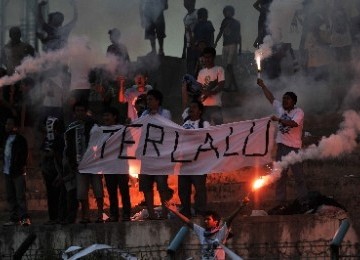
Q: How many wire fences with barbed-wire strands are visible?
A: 1